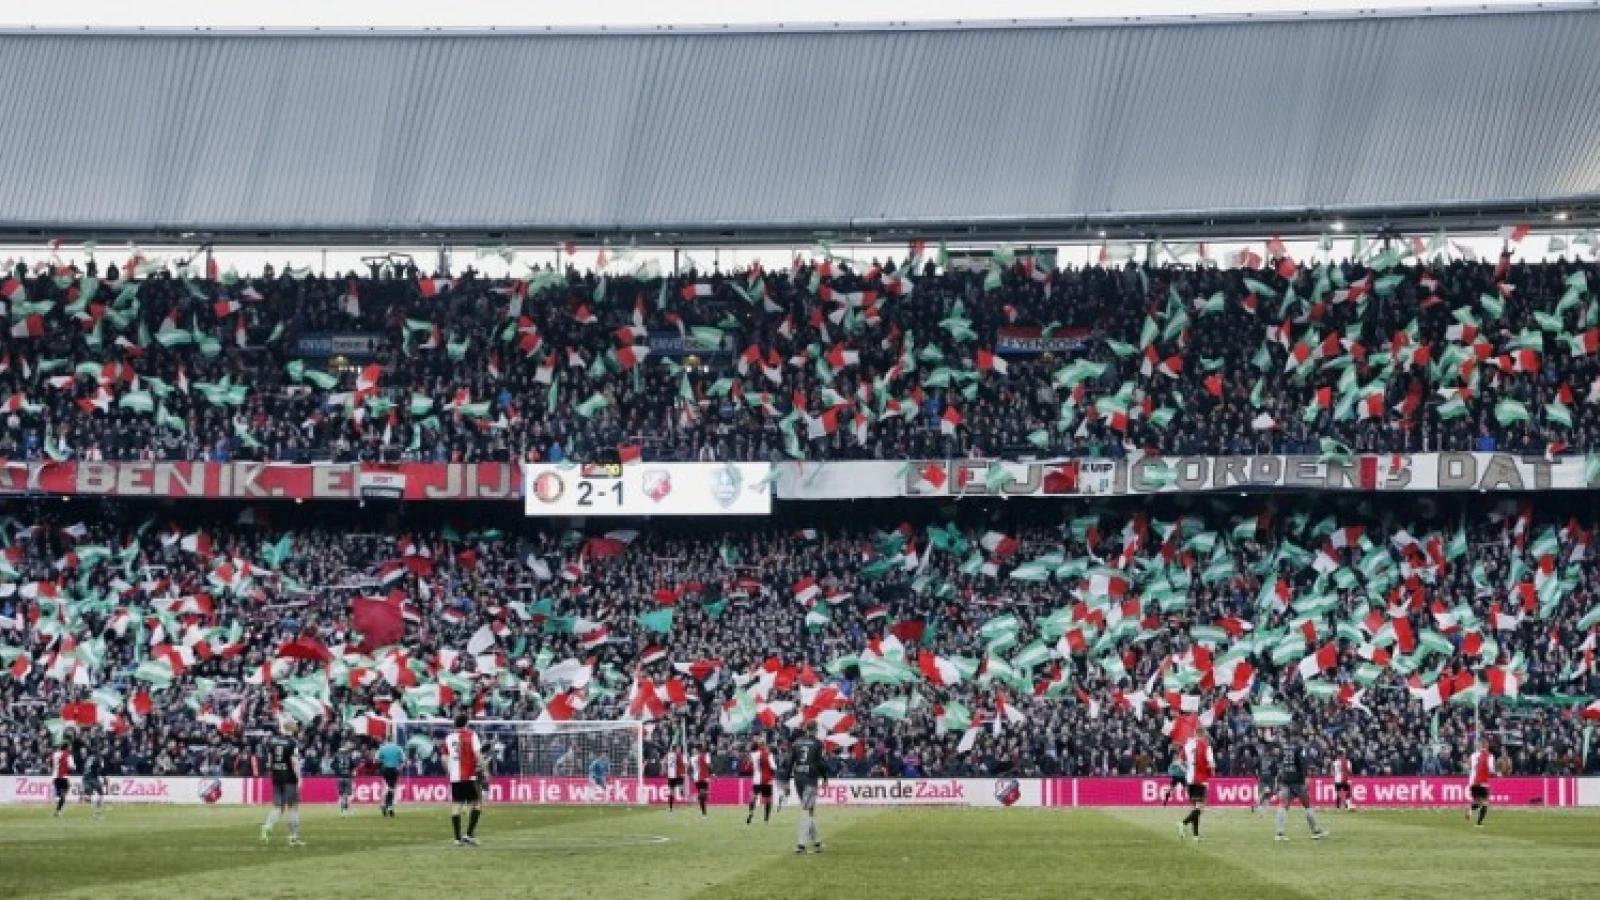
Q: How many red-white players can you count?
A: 8